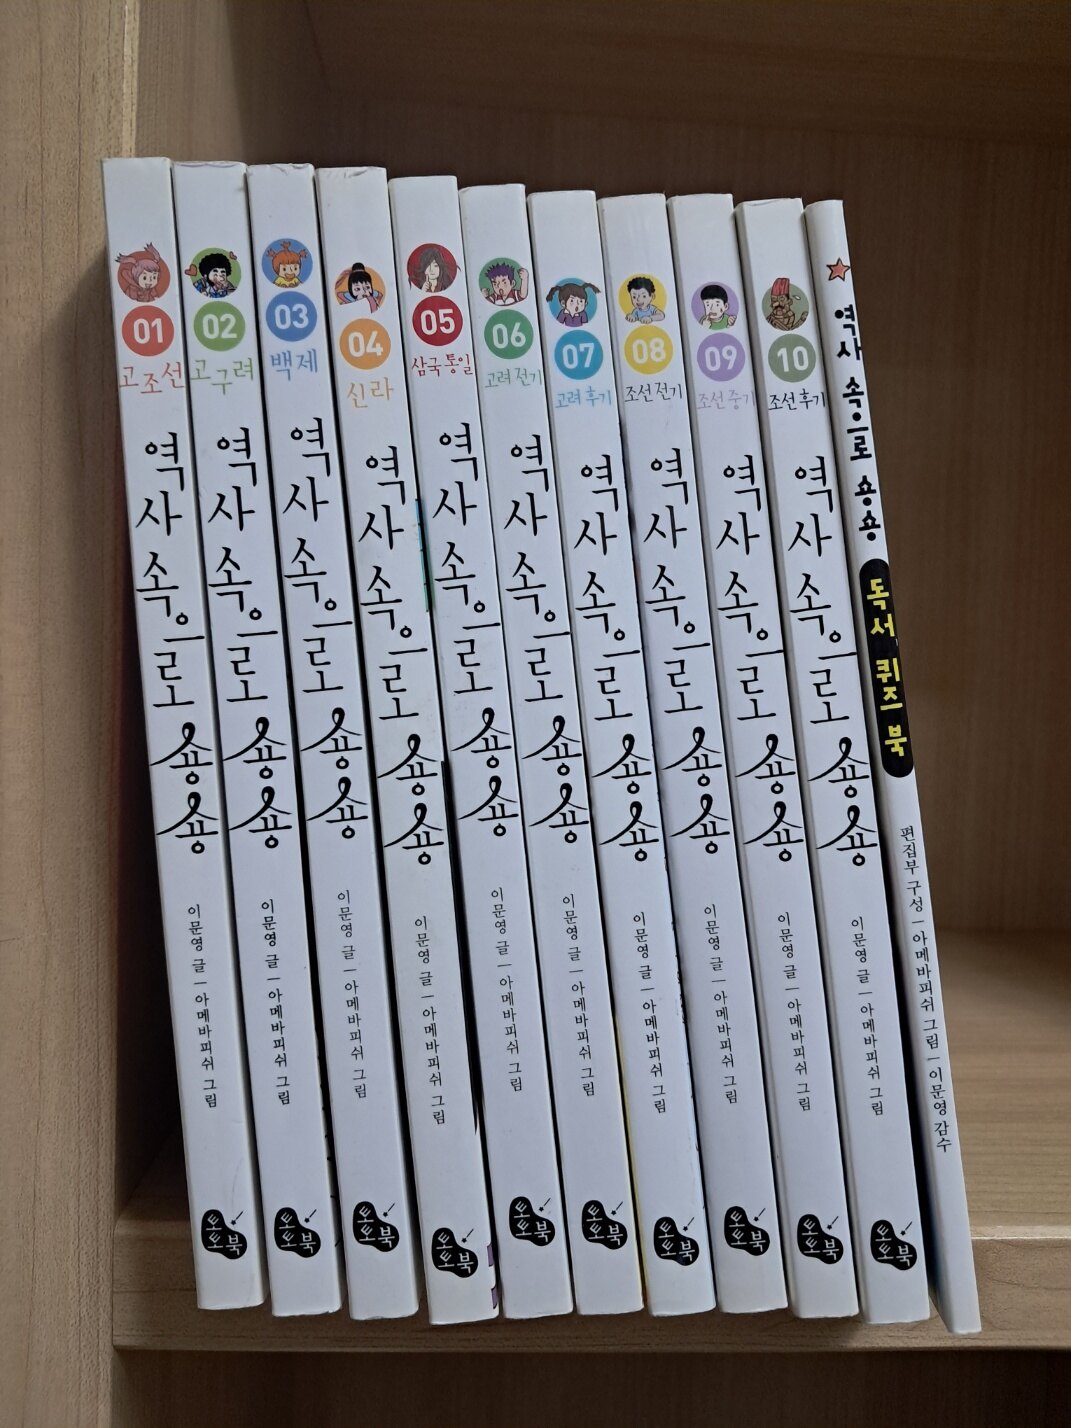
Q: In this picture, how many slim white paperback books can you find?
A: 11